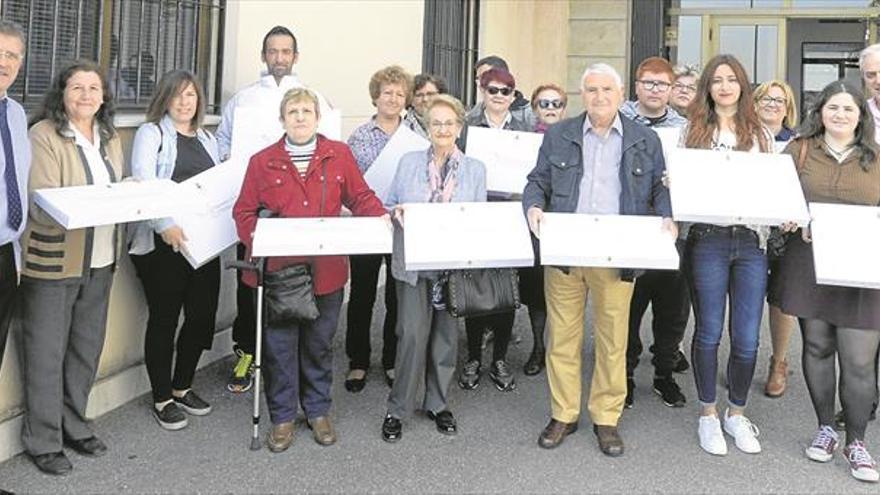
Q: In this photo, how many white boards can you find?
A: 11